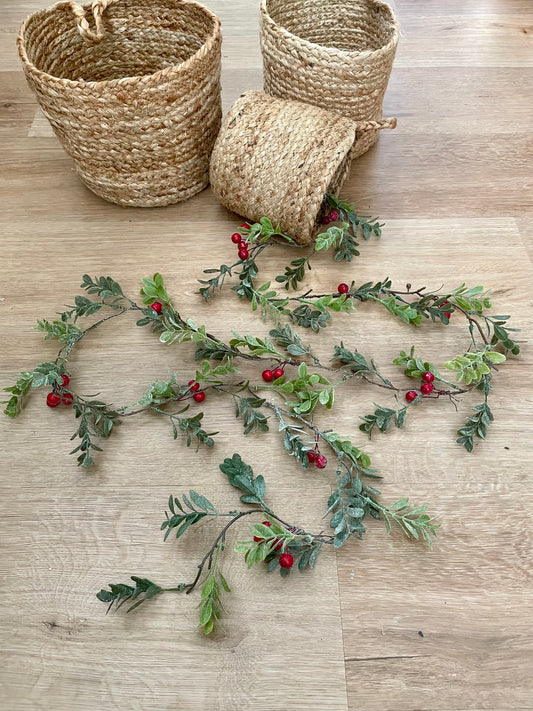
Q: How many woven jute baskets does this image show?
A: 3